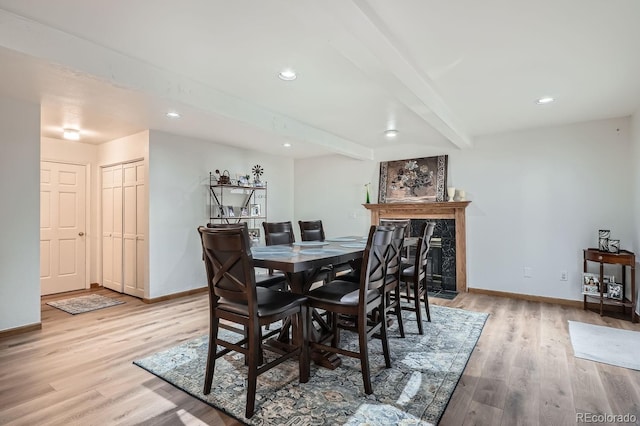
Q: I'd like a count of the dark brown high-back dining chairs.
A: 8